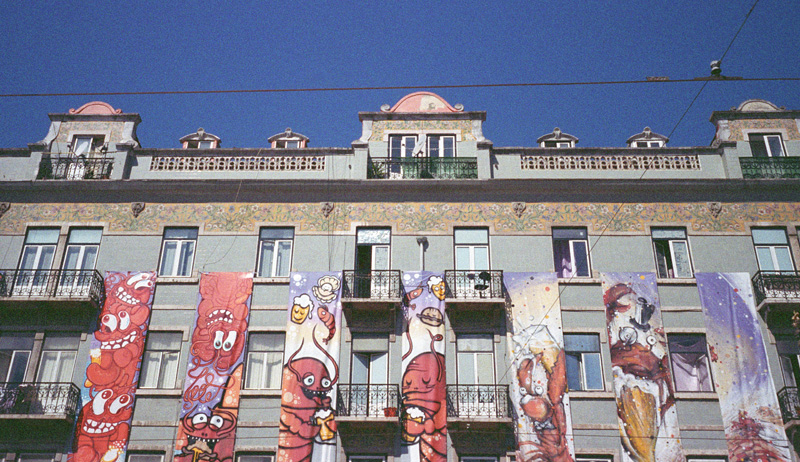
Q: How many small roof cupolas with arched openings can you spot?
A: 4